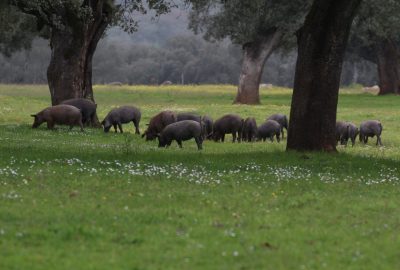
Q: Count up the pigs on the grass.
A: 14